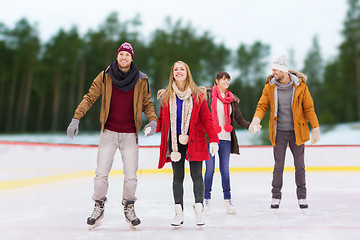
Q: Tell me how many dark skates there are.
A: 2